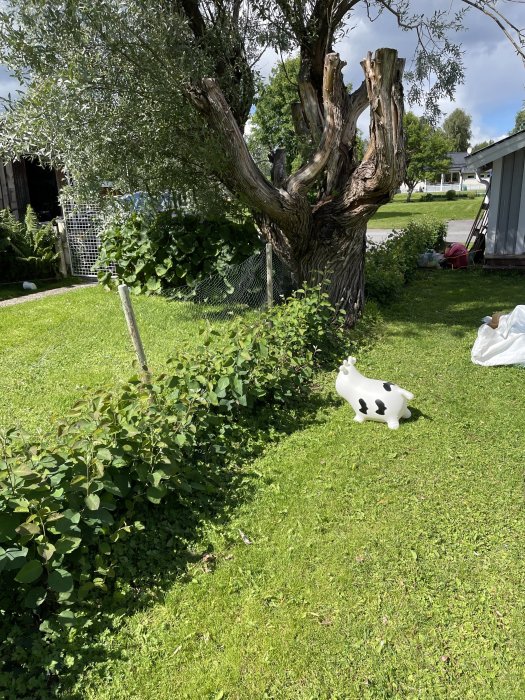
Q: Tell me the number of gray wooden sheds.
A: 1